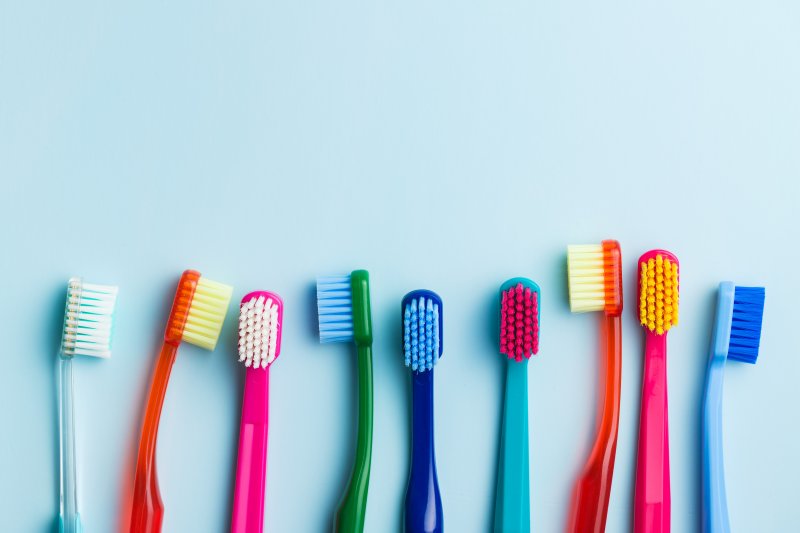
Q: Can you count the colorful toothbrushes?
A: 9